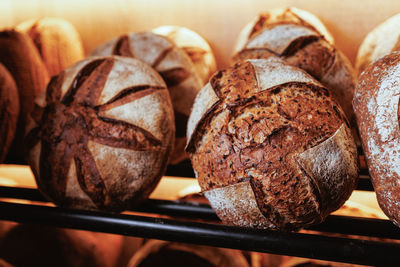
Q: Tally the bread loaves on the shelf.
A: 11